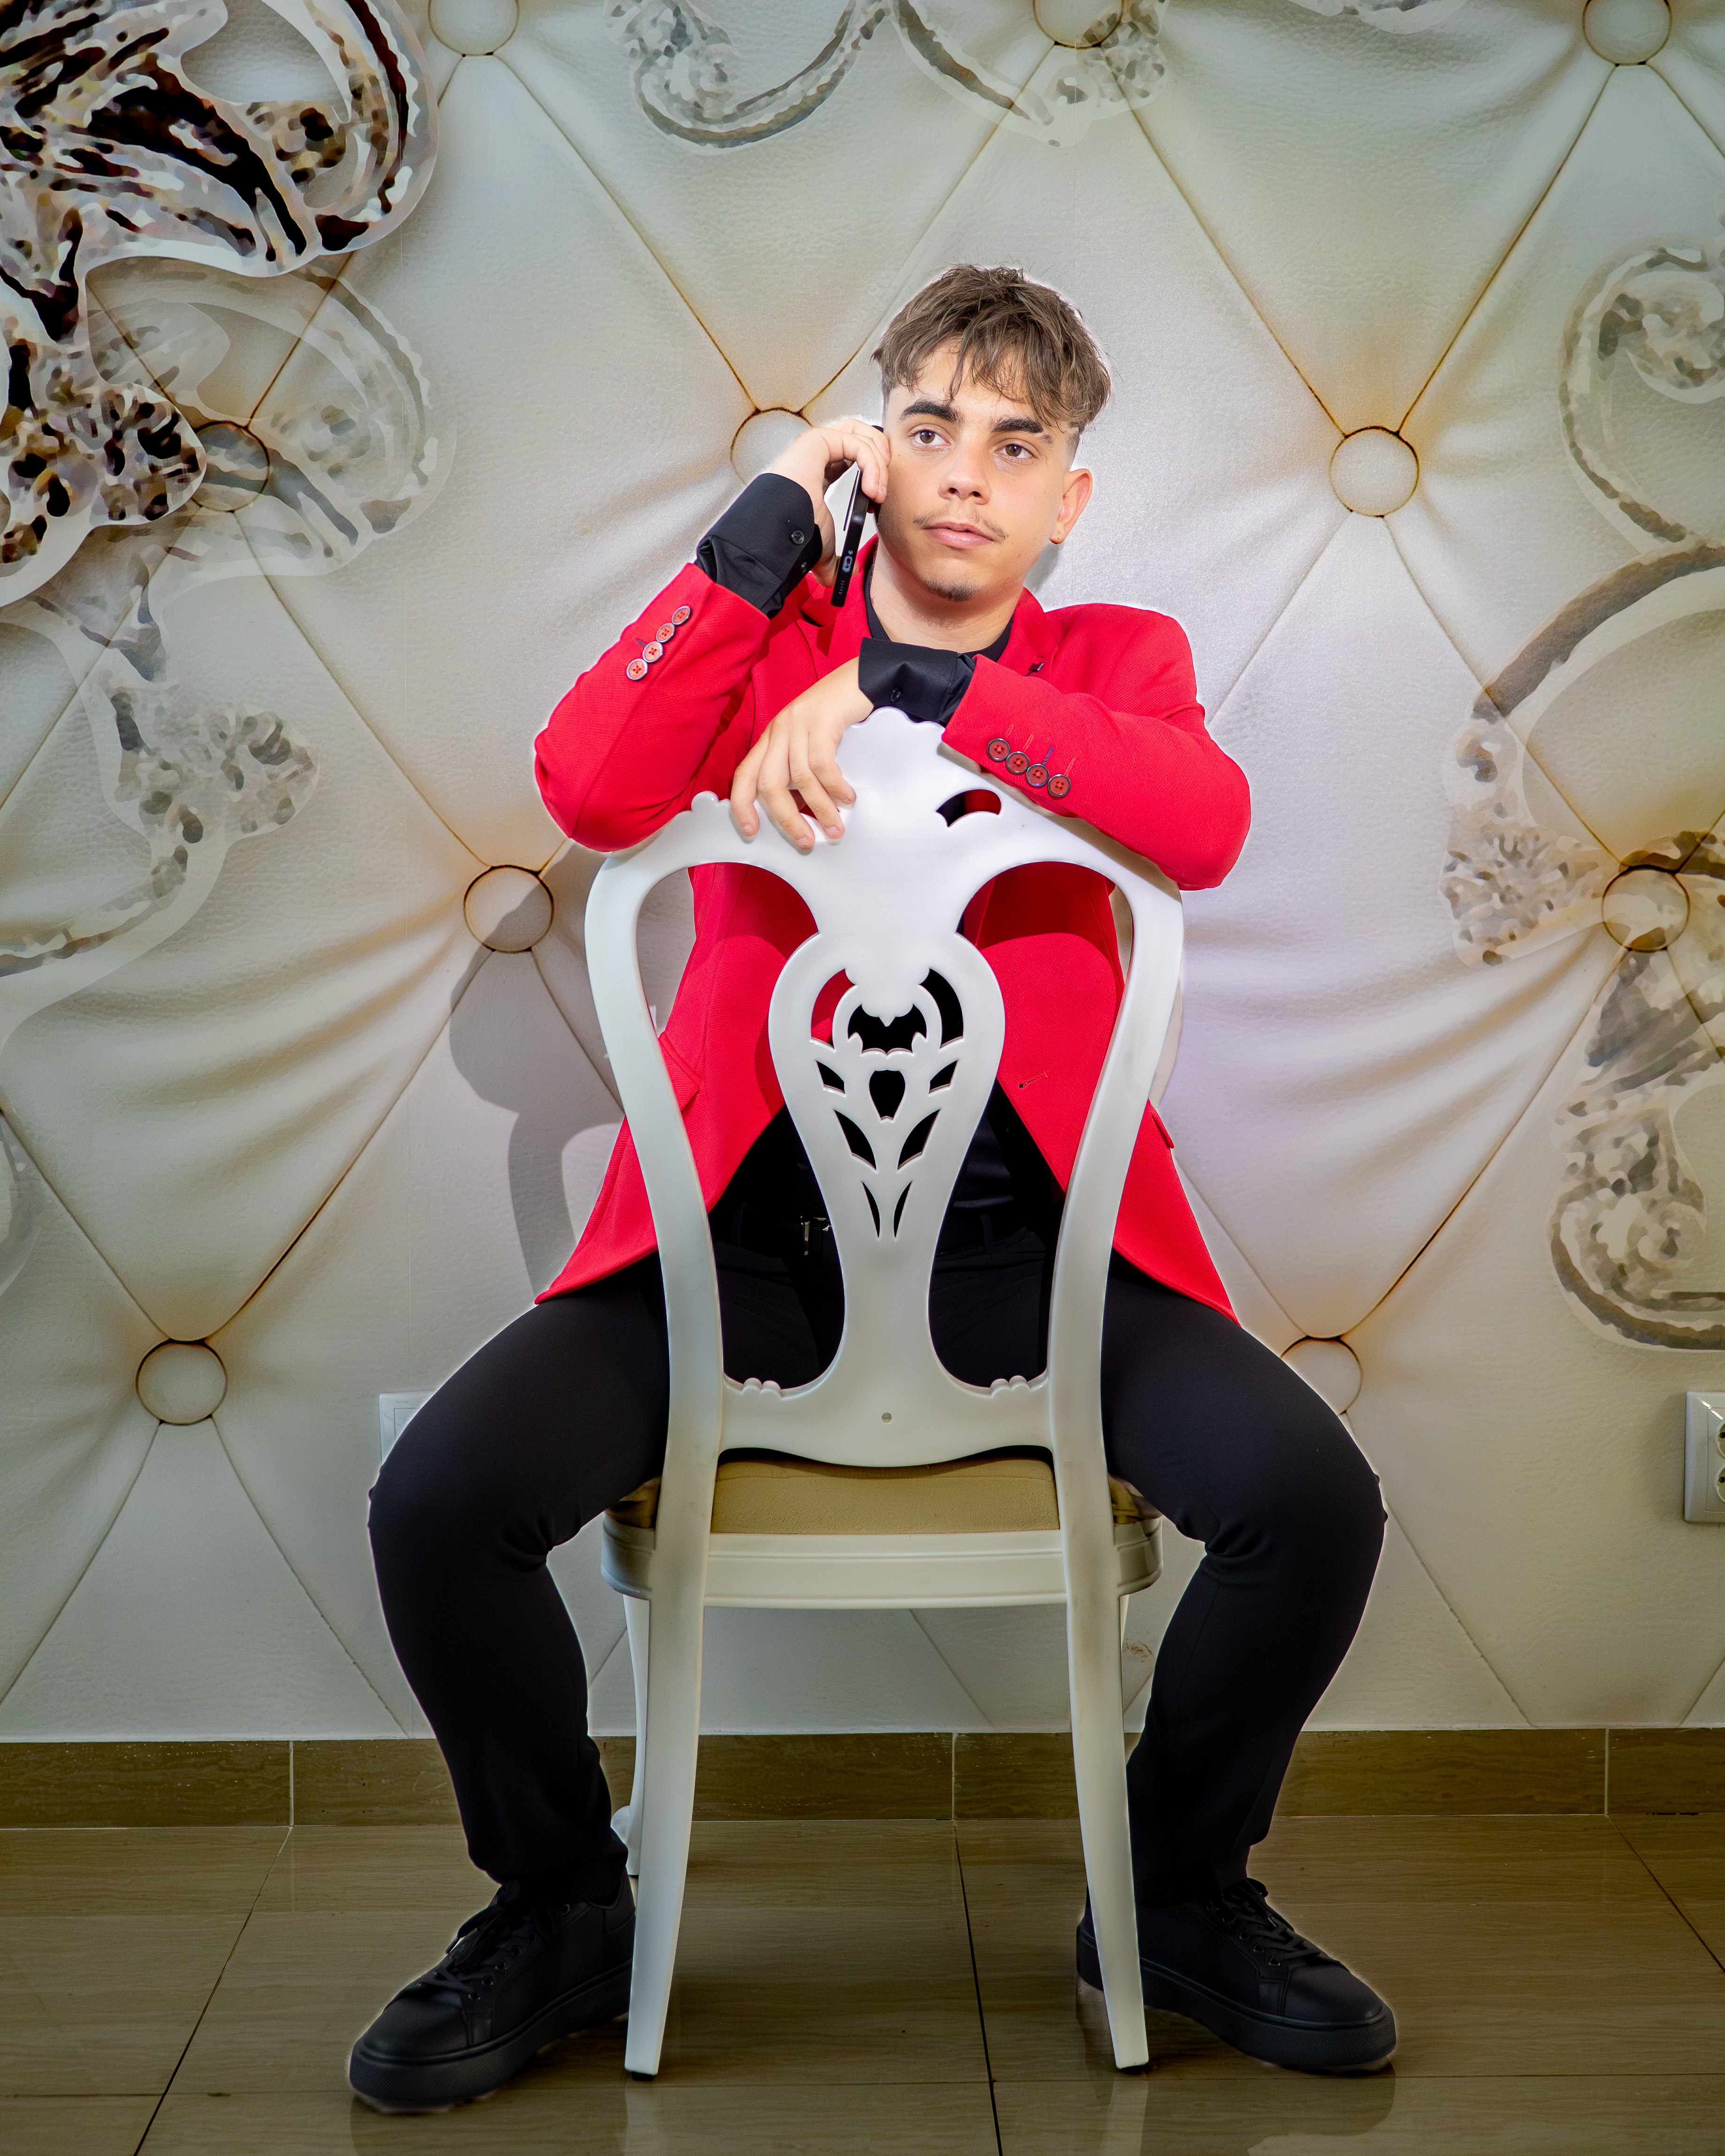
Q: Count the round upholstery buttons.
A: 10